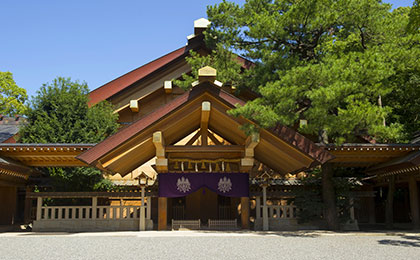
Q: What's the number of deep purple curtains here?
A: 1